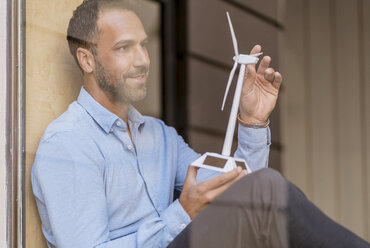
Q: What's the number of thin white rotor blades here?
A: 3